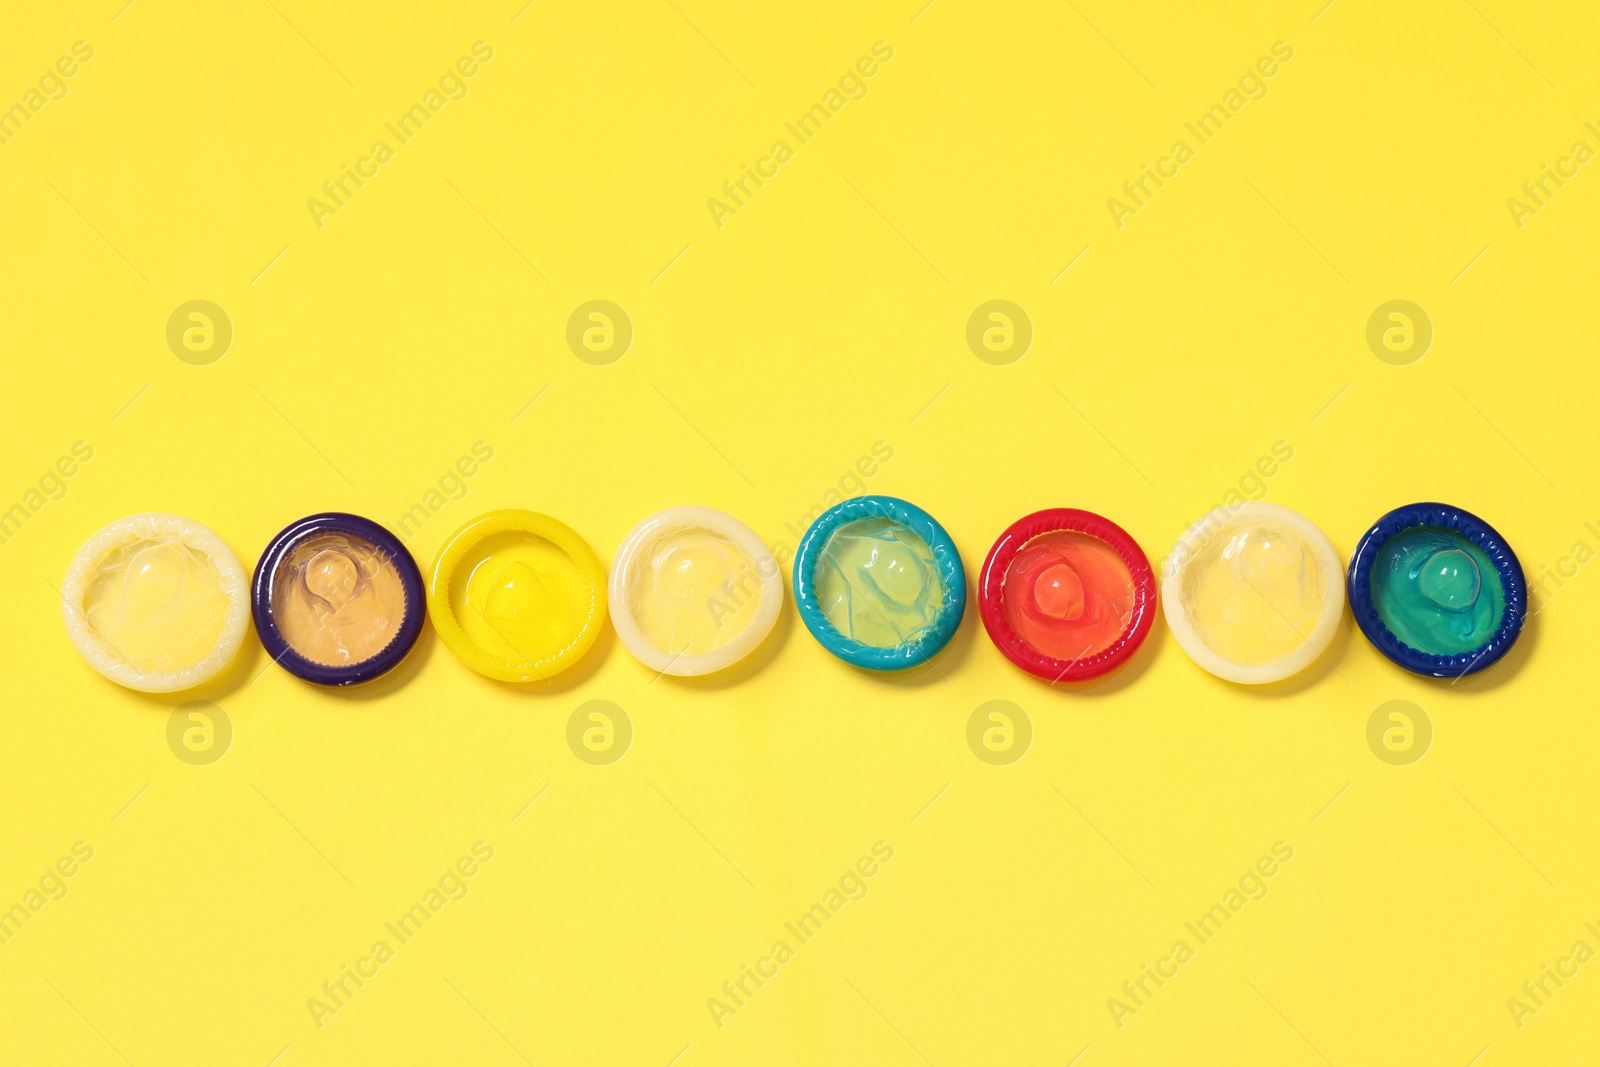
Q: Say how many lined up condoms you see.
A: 8